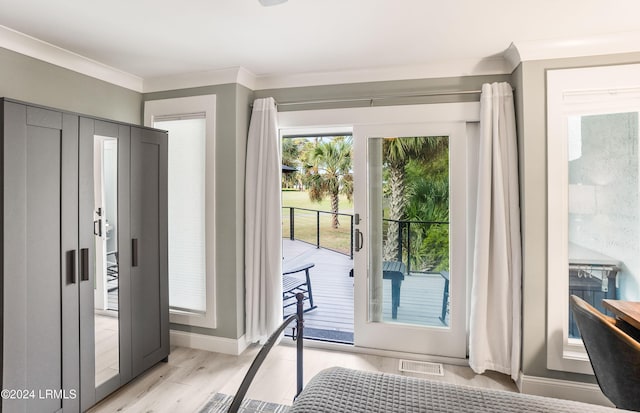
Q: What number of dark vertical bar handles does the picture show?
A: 3